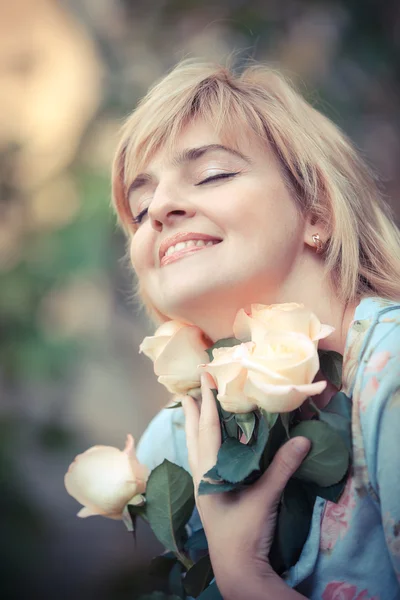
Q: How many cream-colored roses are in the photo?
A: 5